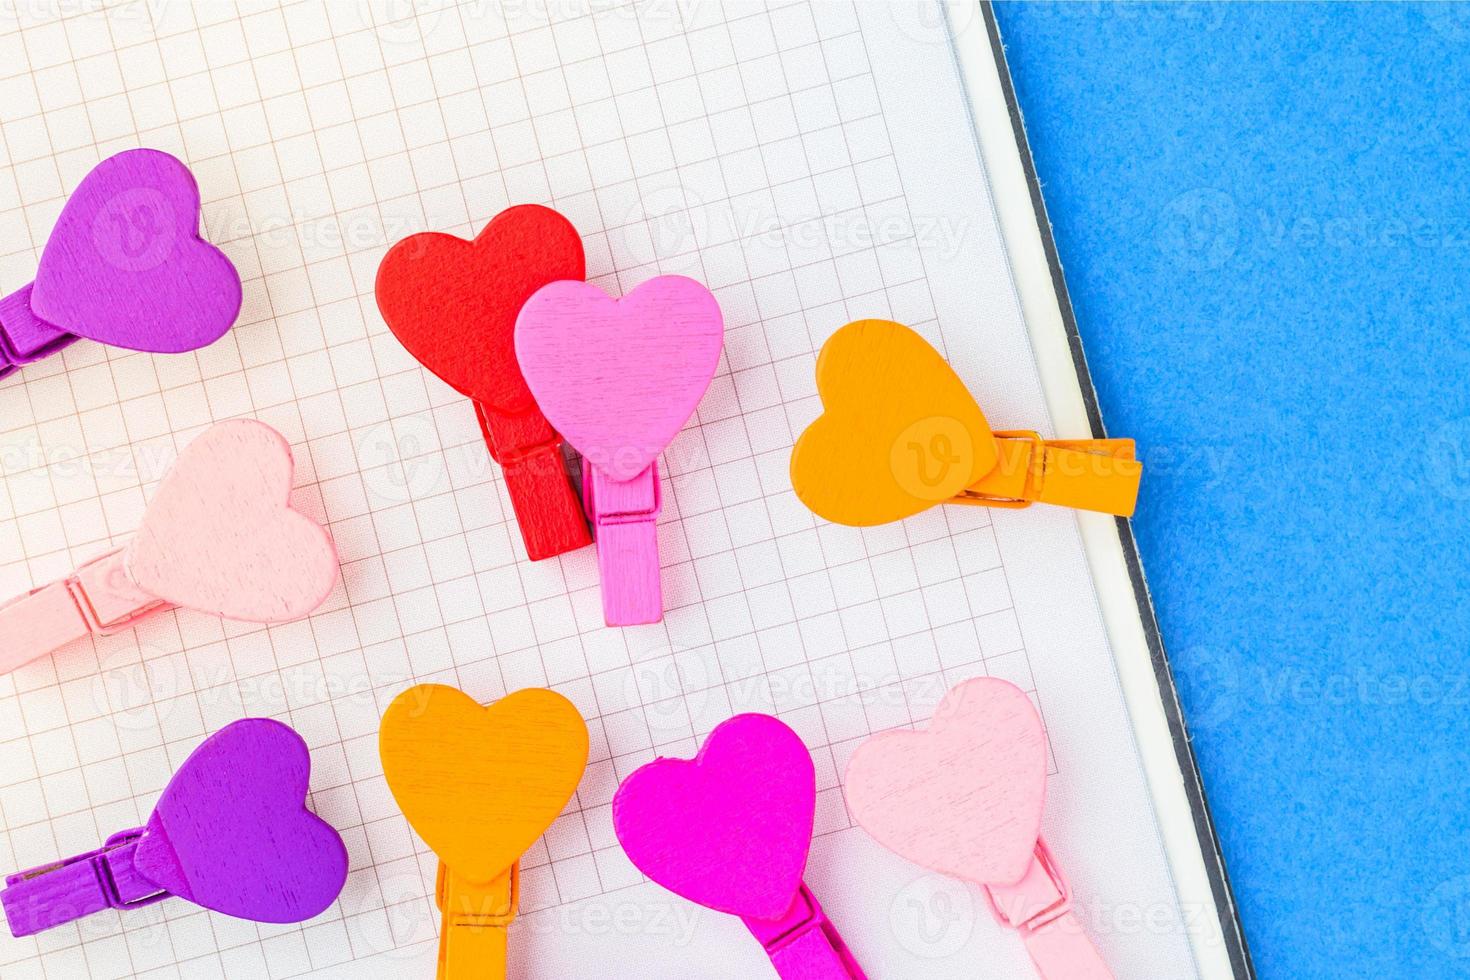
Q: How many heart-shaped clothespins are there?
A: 9